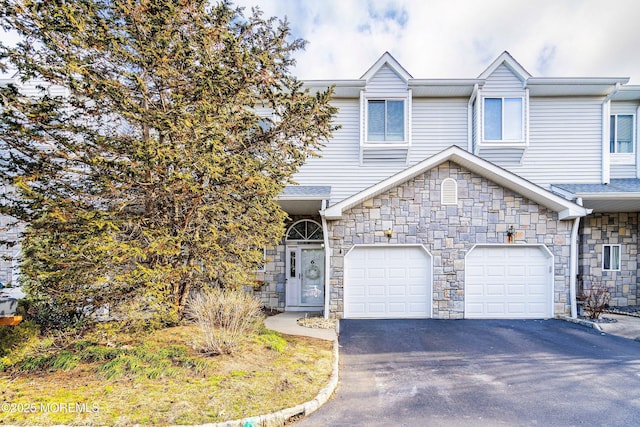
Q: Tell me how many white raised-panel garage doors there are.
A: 2